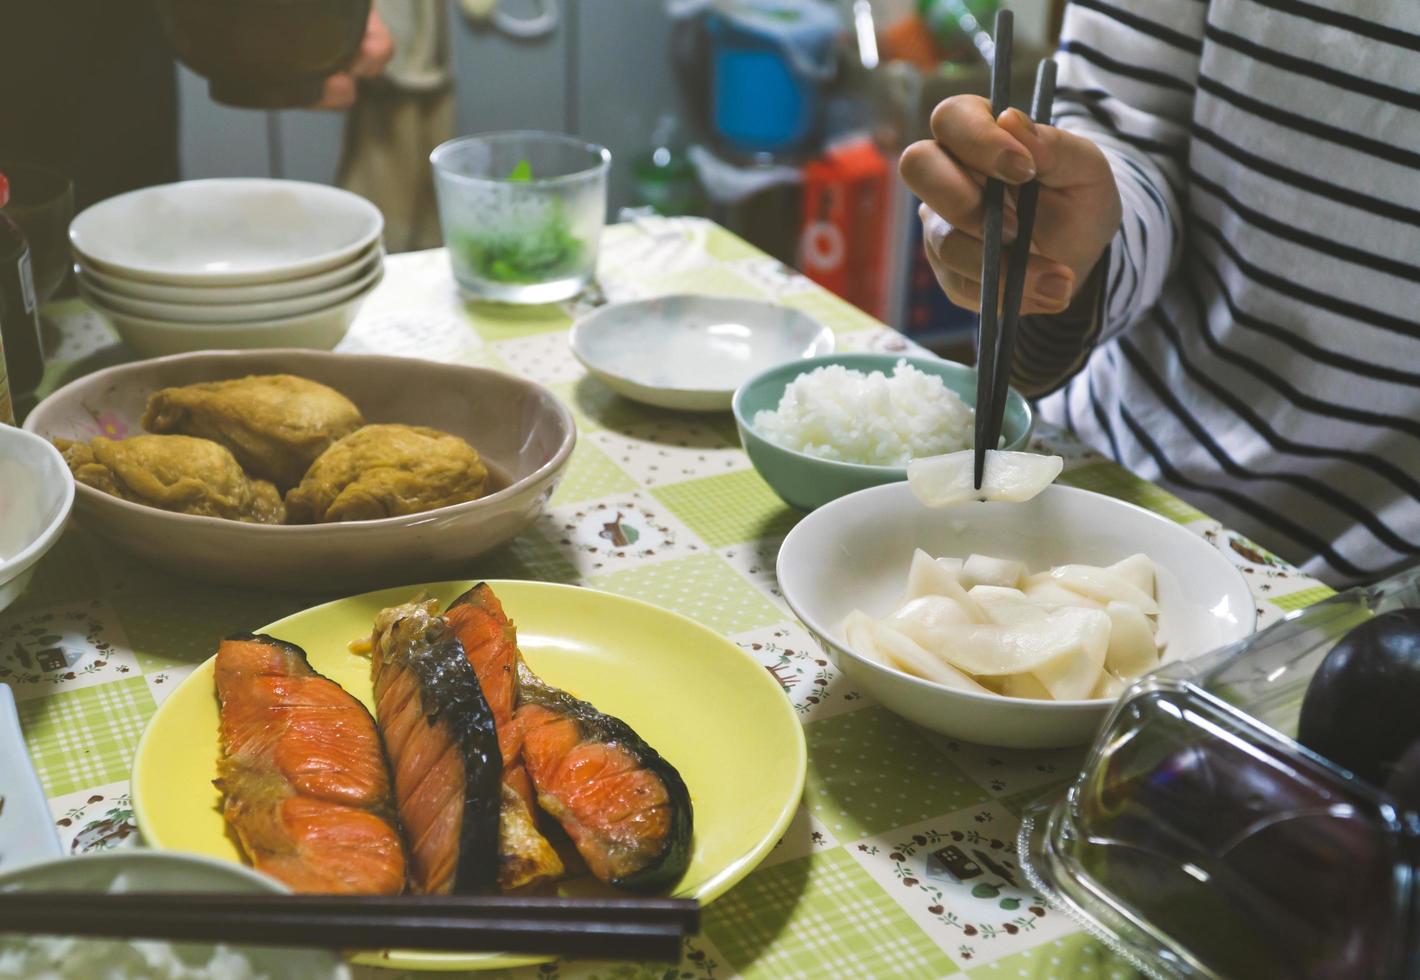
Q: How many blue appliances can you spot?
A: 0